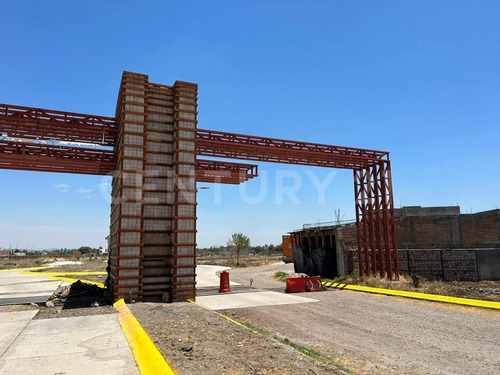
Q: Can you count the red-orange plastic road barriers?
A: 3